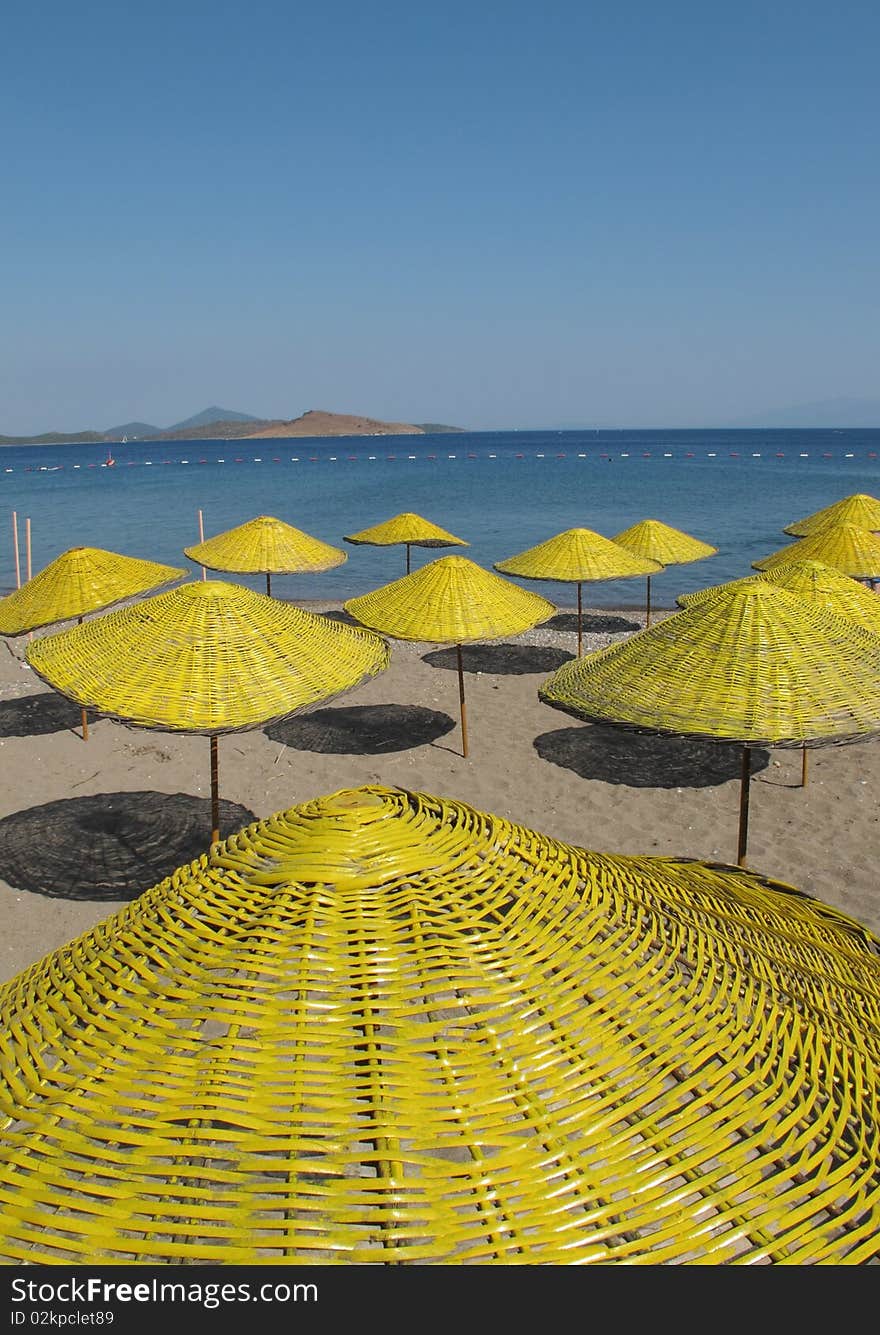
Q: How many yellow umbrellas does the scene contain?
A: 12